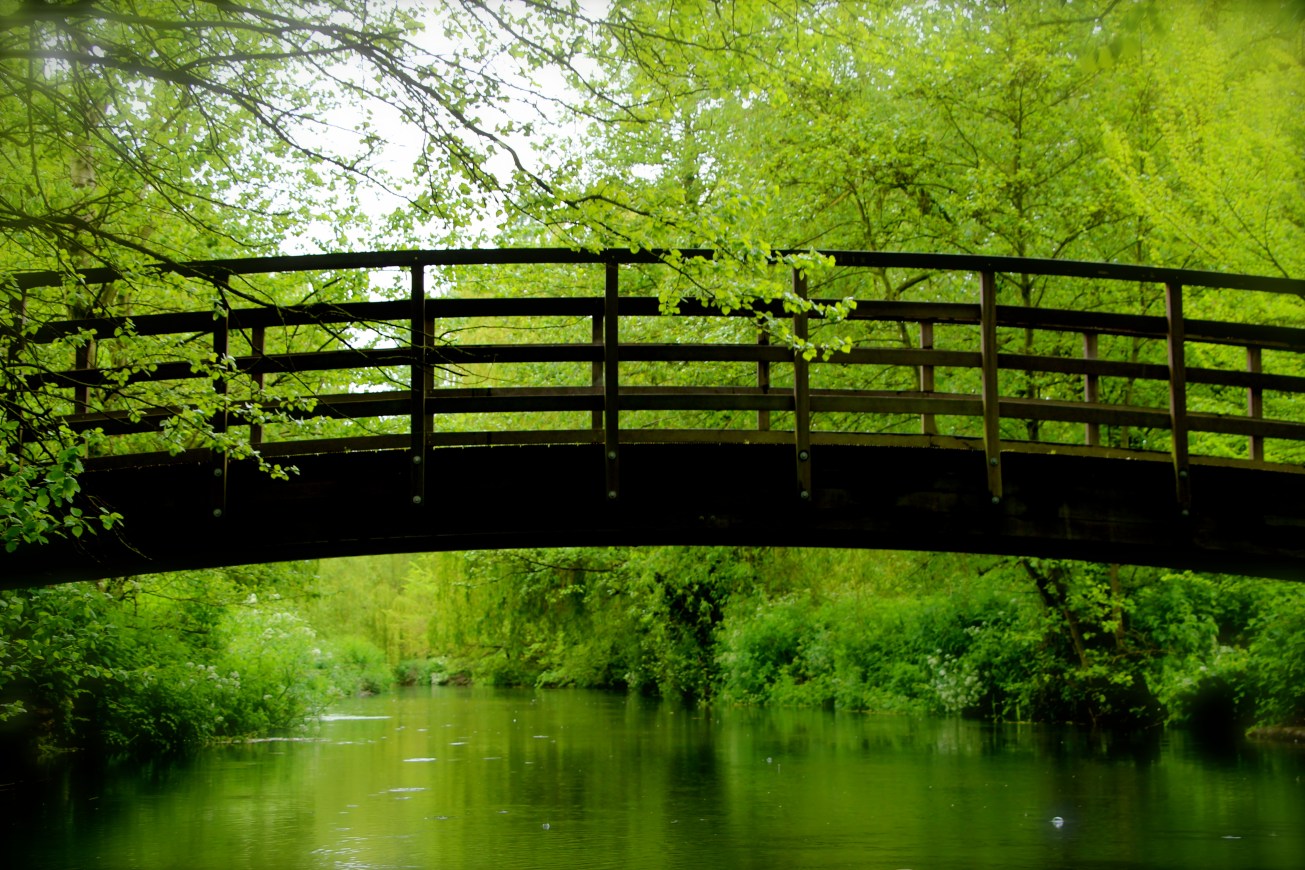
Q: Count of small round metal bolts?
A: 12